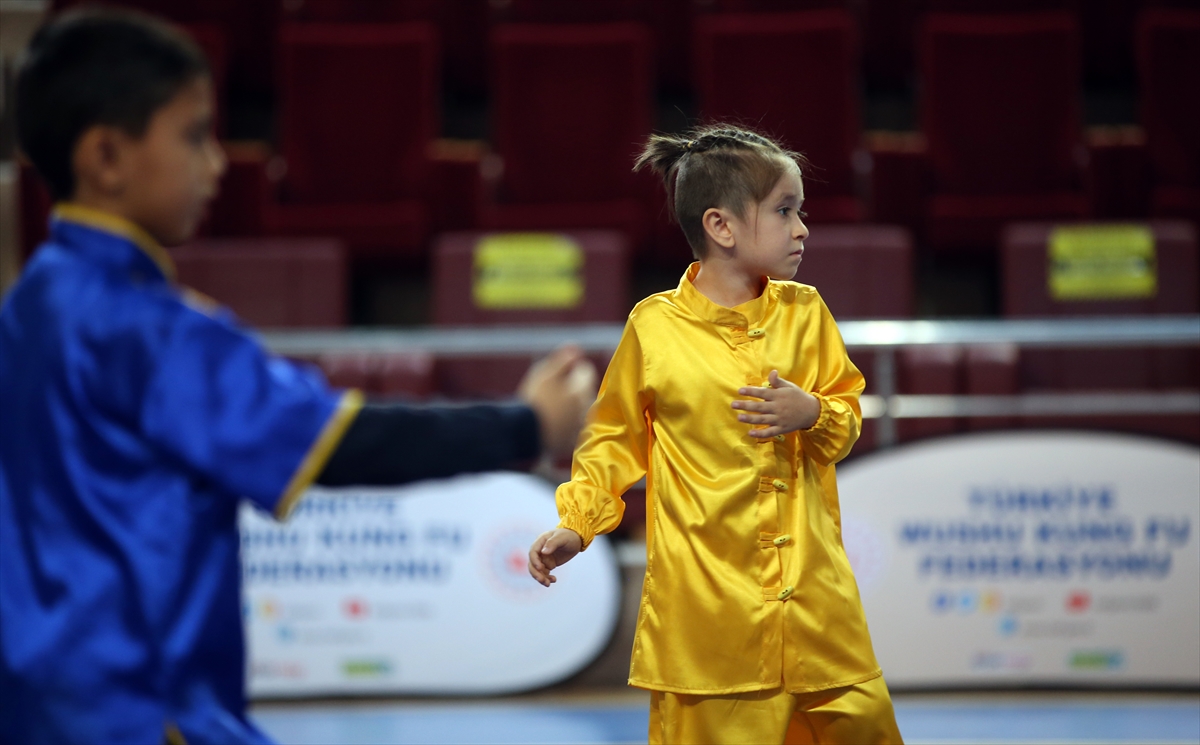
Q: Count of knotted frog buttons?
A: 6